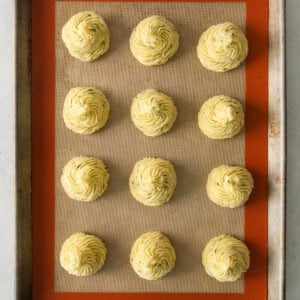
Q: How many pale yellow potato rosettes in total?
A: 12